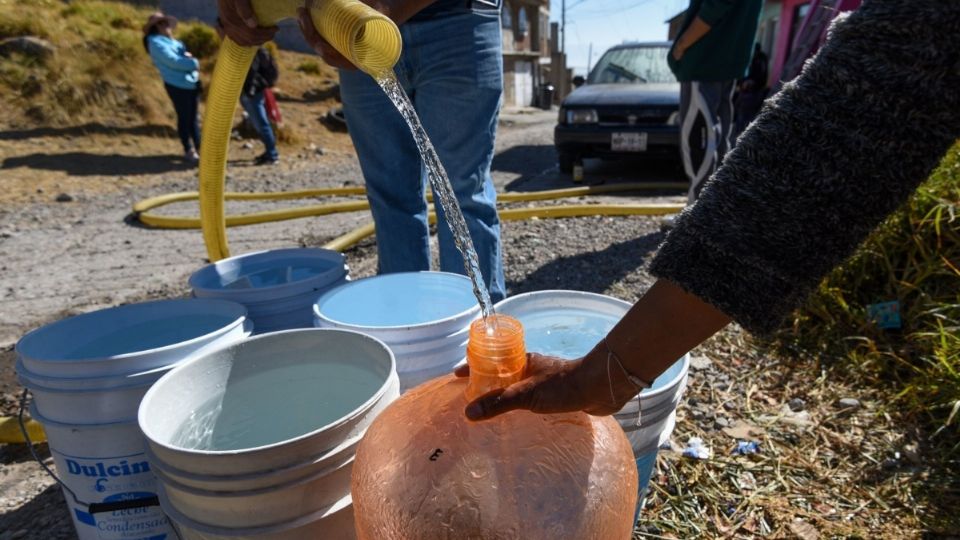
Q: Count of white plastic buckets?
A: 5